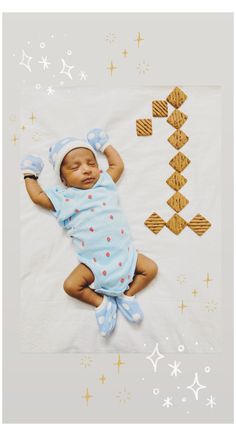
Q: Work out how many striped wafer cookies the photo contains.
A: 11